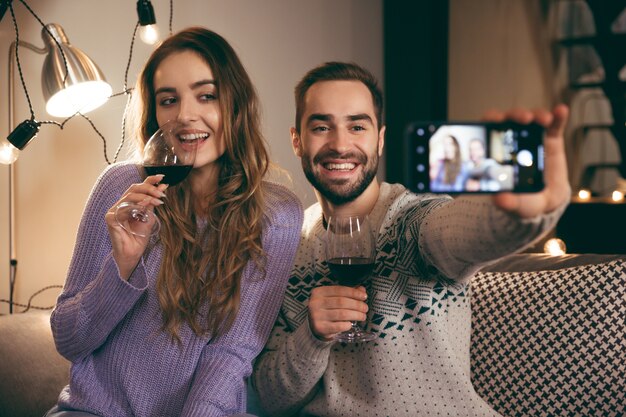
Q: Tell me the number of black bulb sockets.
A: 3